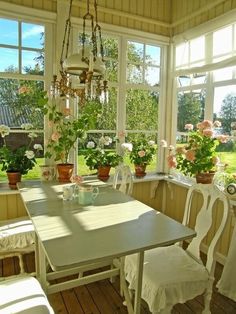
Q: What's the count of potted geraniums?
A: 5